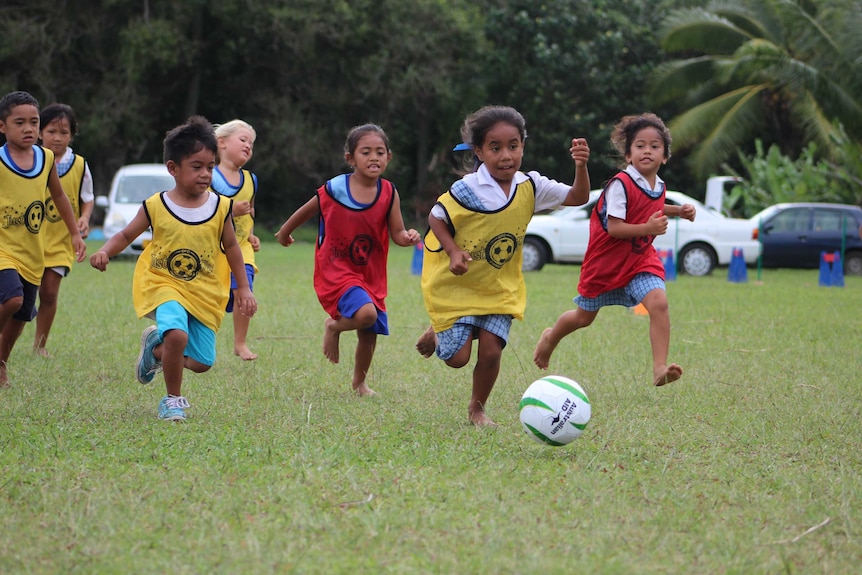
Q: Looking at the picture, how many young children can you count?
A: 7